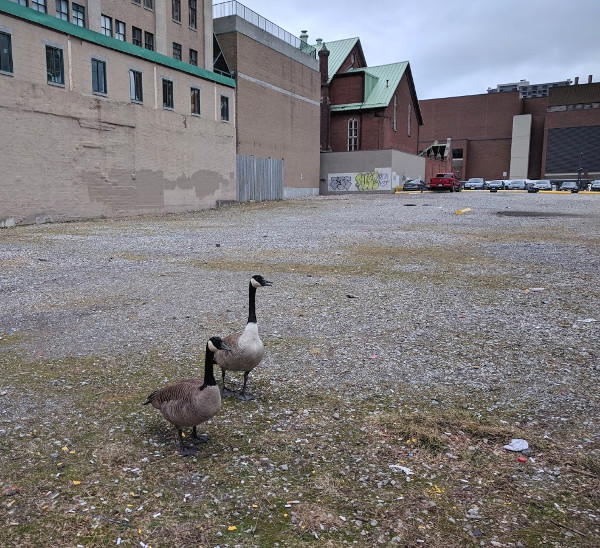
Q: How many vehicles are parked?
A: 8